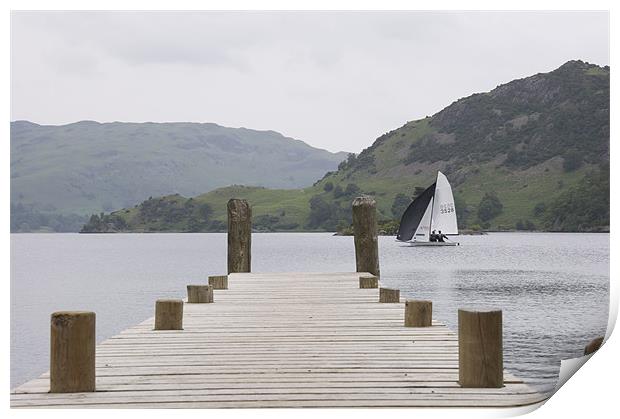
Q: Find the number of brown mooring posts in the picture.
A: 10